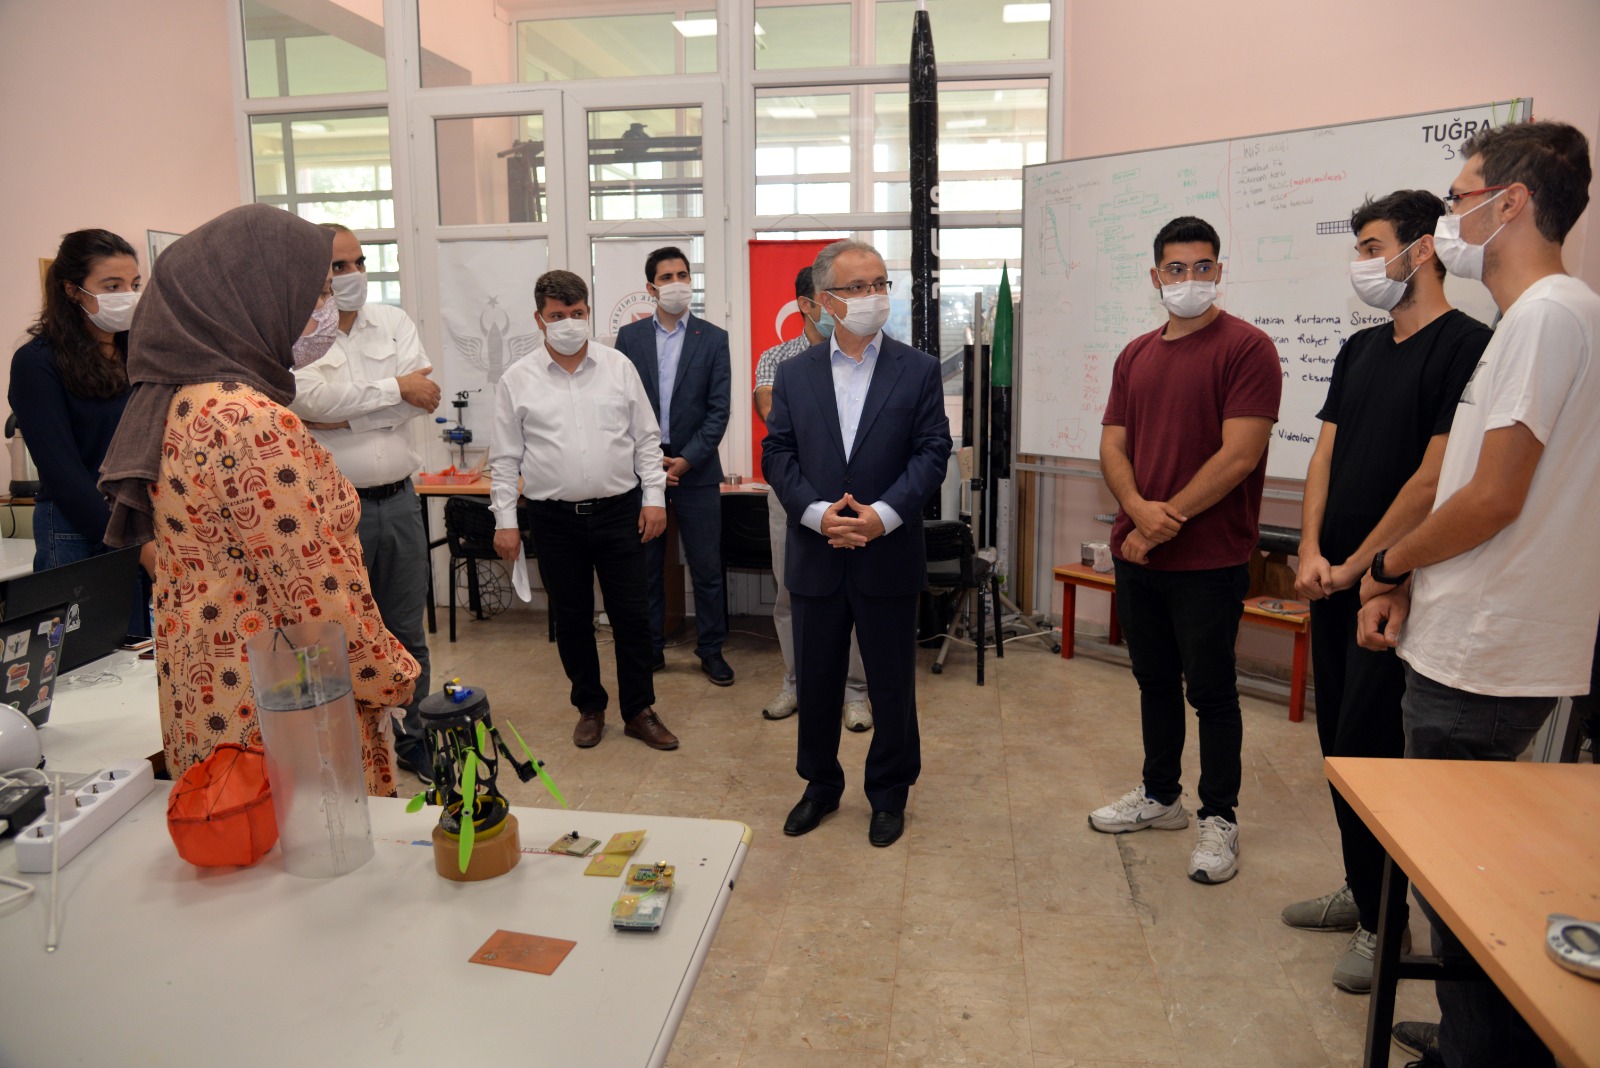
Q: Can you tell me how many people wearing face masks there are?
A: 10